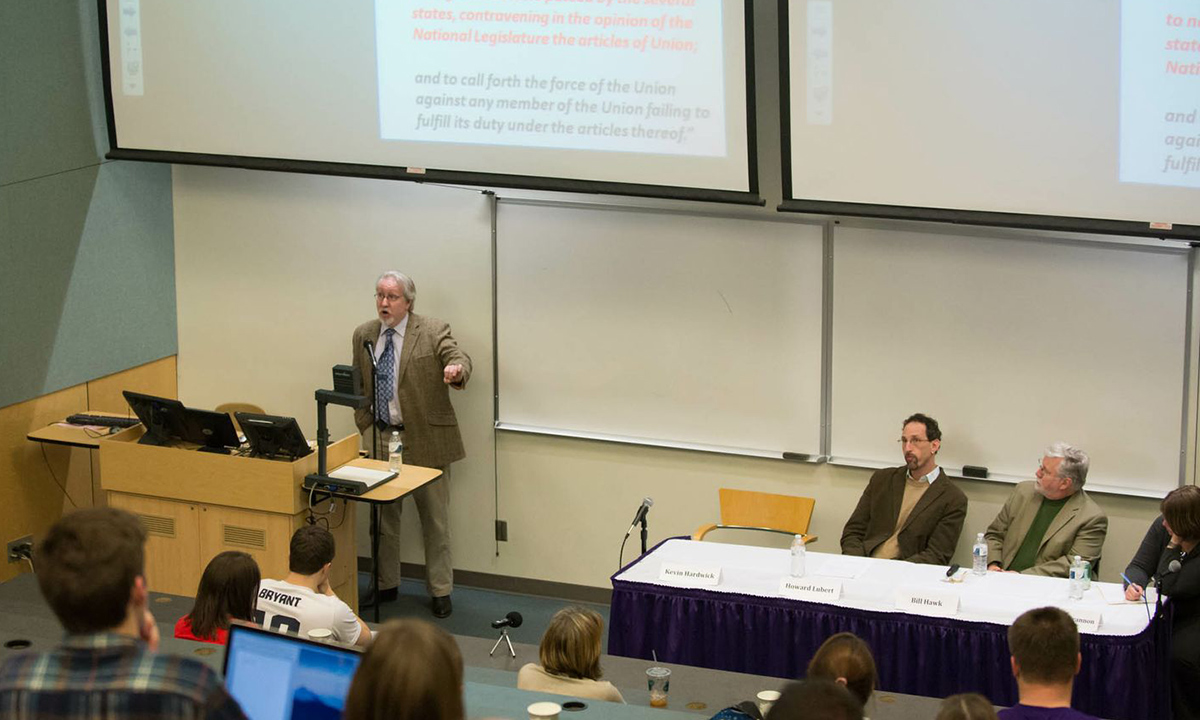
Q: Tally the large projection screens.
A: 2